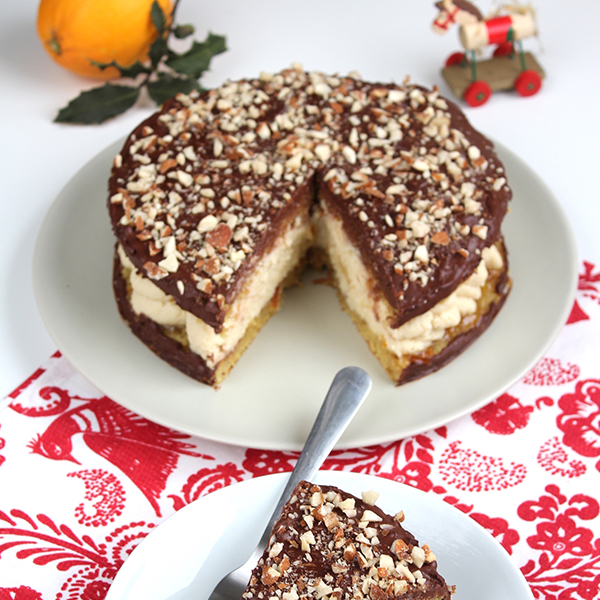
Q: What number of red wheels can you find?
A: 4